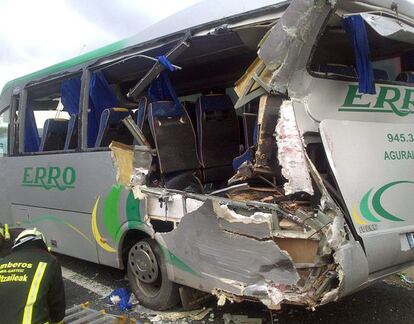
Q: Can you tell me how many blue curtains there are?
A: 5